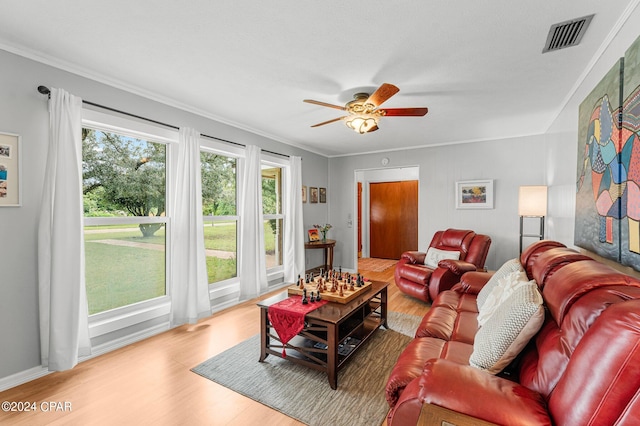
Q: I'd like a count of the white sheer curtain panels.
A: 4